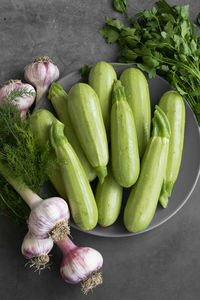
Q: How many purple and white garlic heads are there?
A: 5